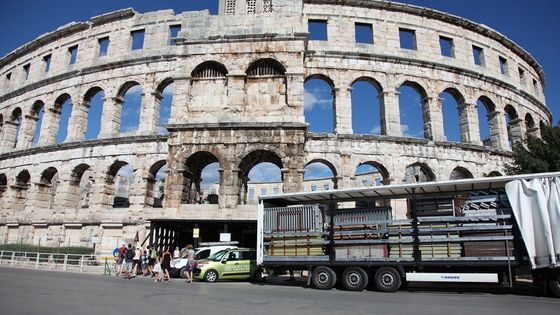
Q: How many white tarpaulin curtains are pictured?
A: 1